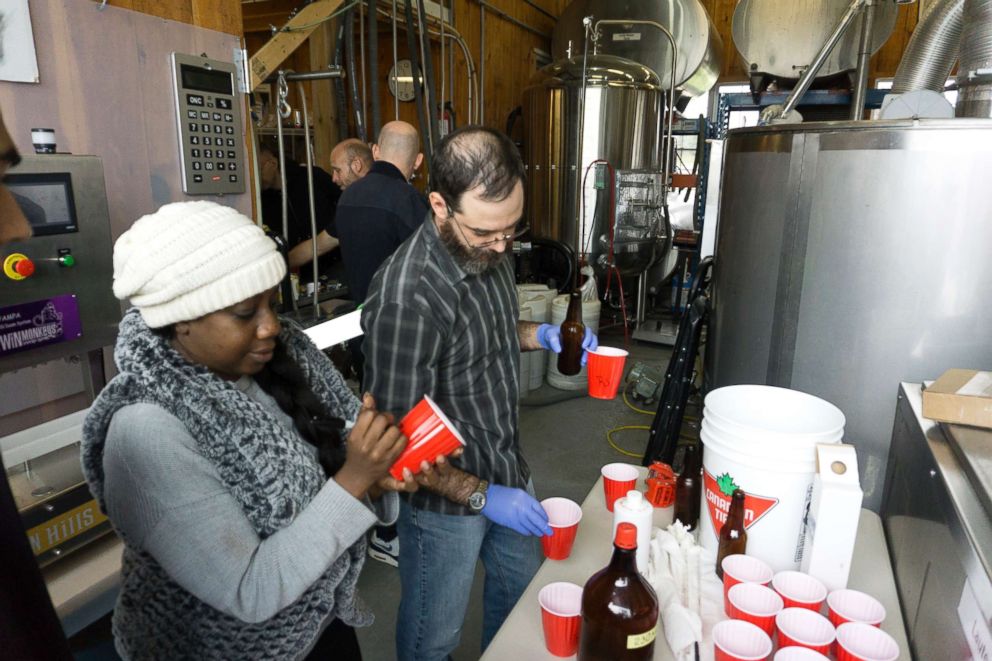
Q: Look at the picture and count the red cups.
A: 13